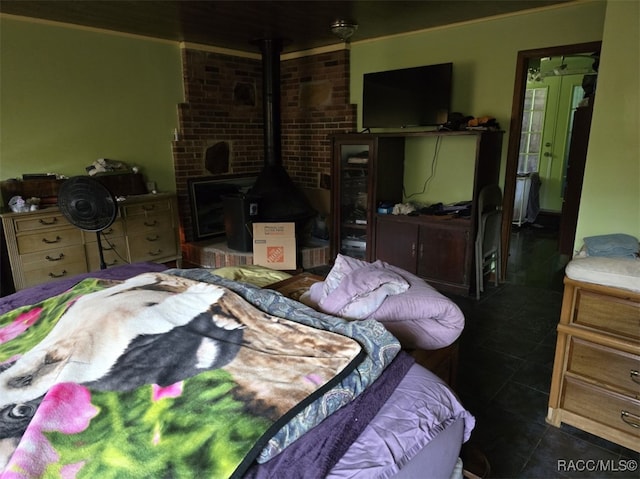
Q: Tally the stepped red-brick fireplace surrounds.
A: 1